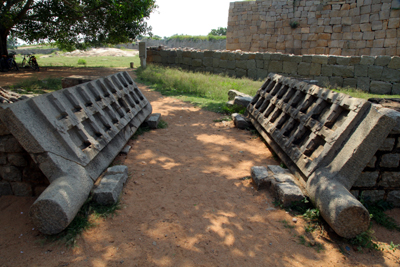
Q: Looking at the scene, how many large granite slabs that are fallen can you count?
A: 2